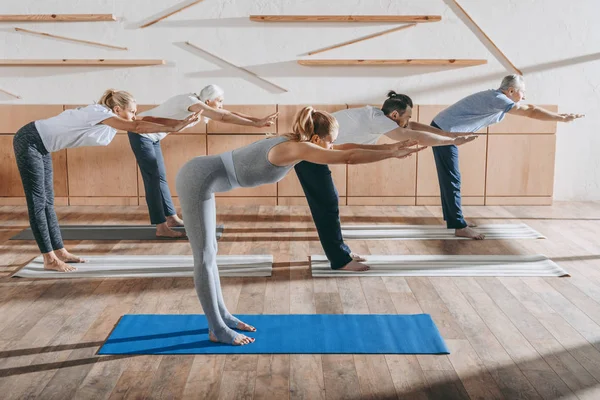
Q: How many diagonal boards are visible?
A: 6